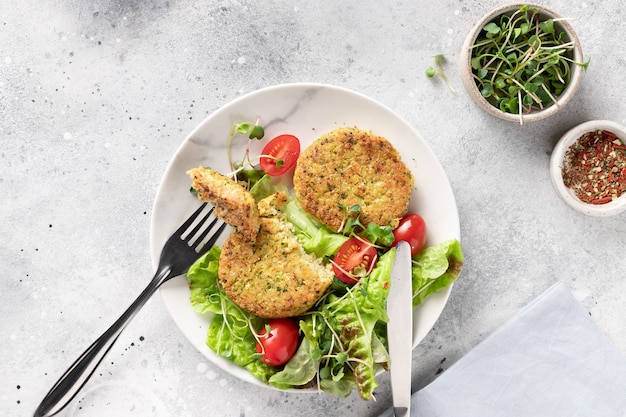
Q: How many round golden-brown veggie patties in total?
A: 2